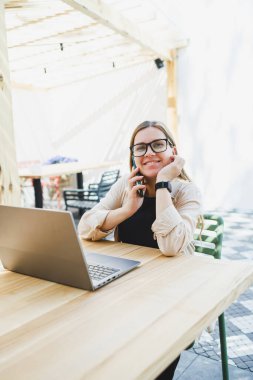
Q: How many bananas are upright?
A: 0